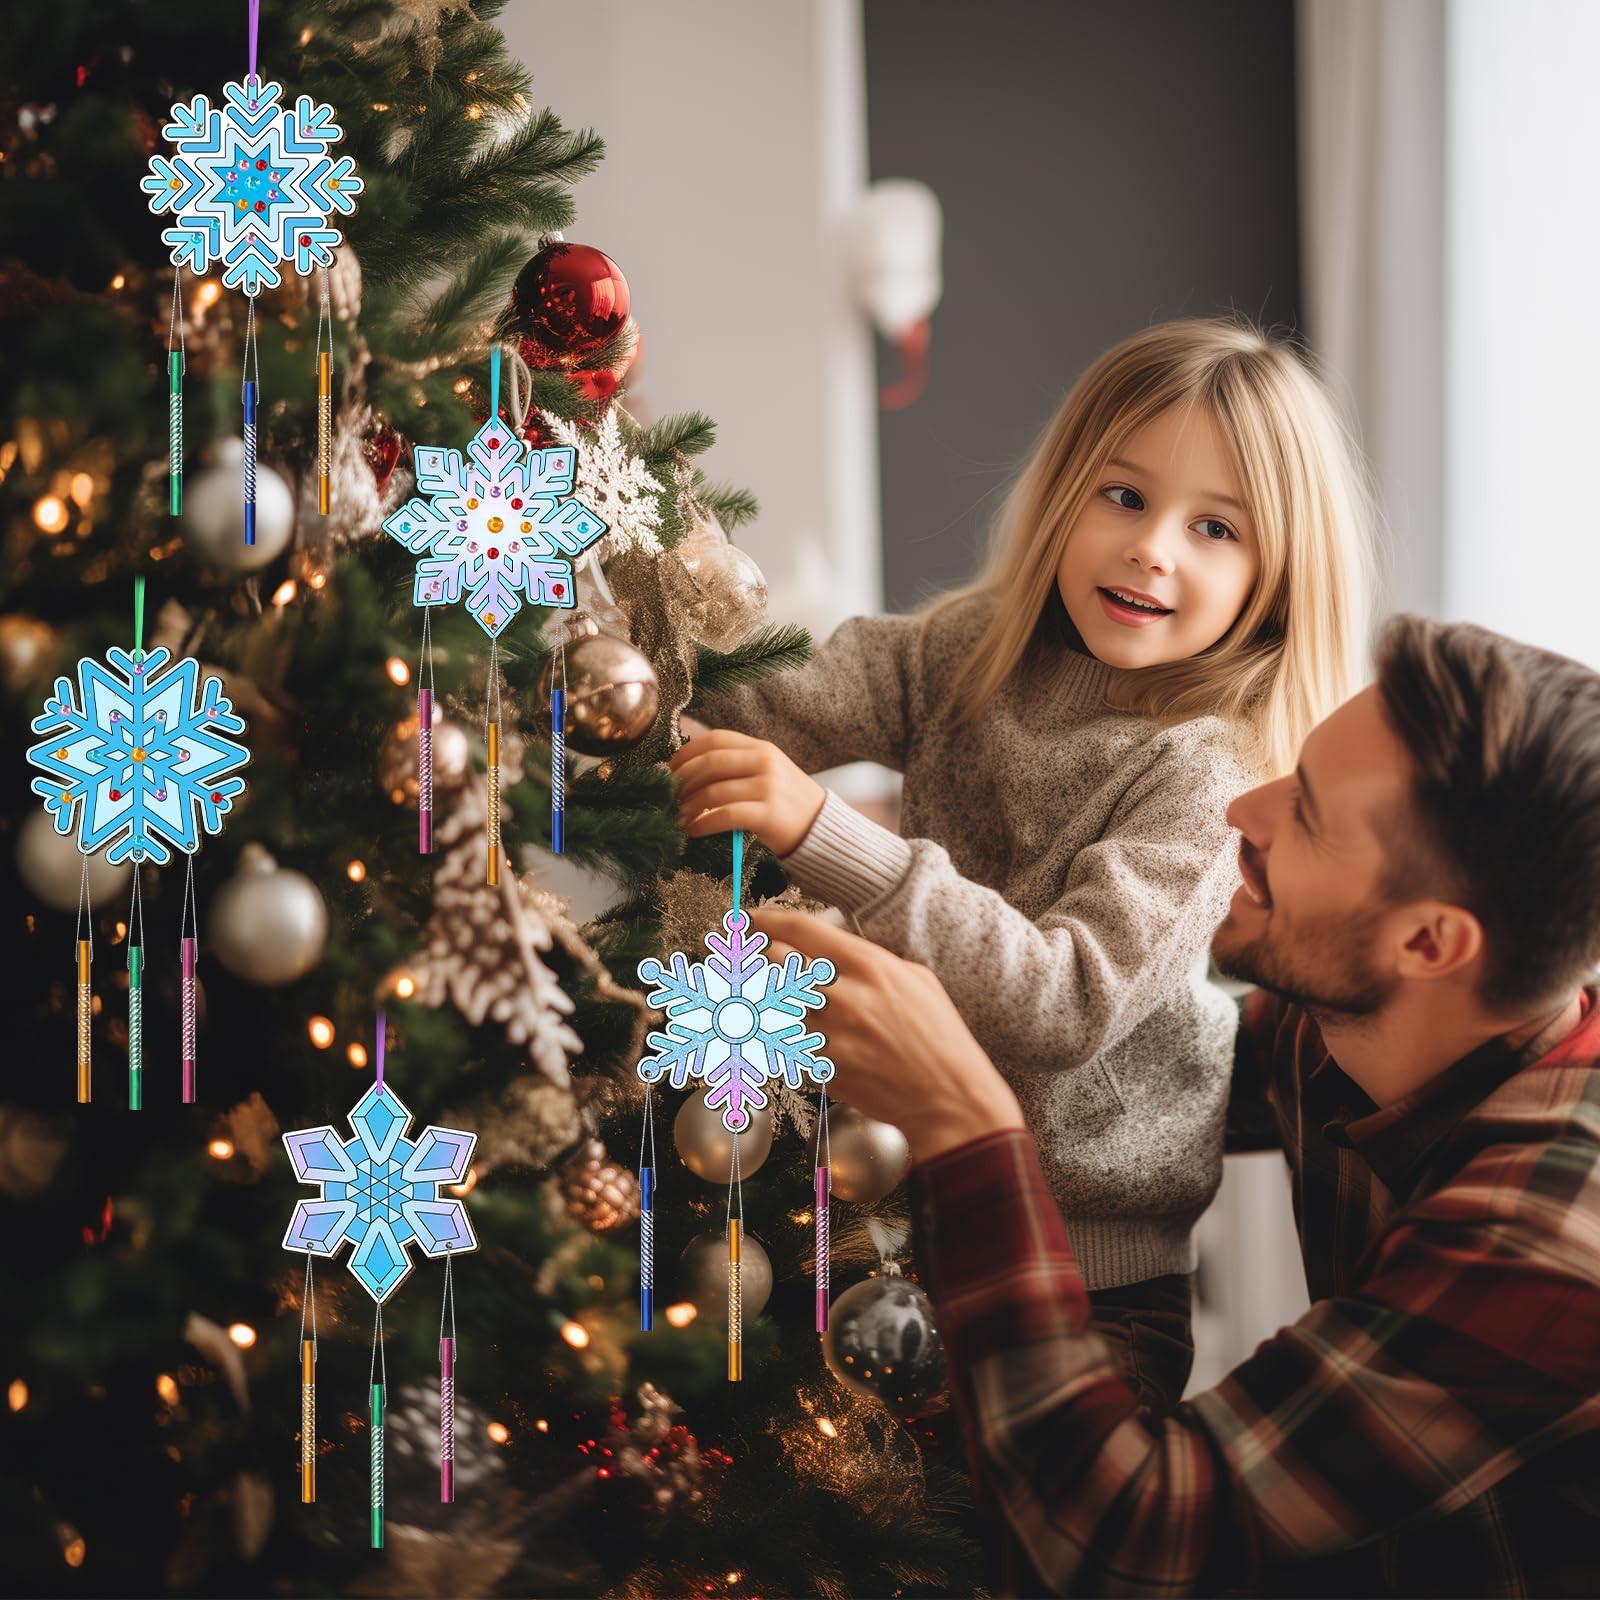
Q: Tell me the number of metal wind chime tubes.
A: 15